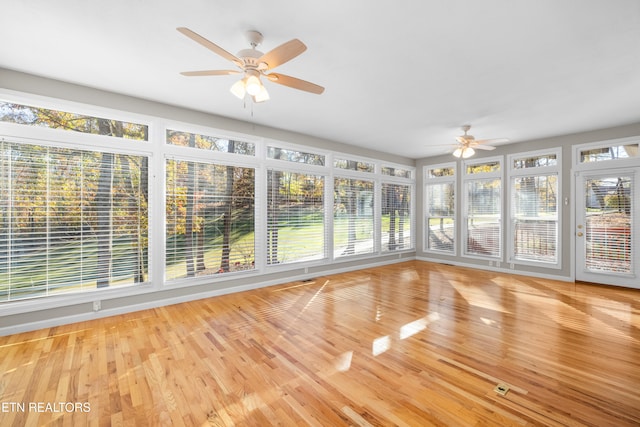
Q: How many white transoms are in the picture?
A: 9